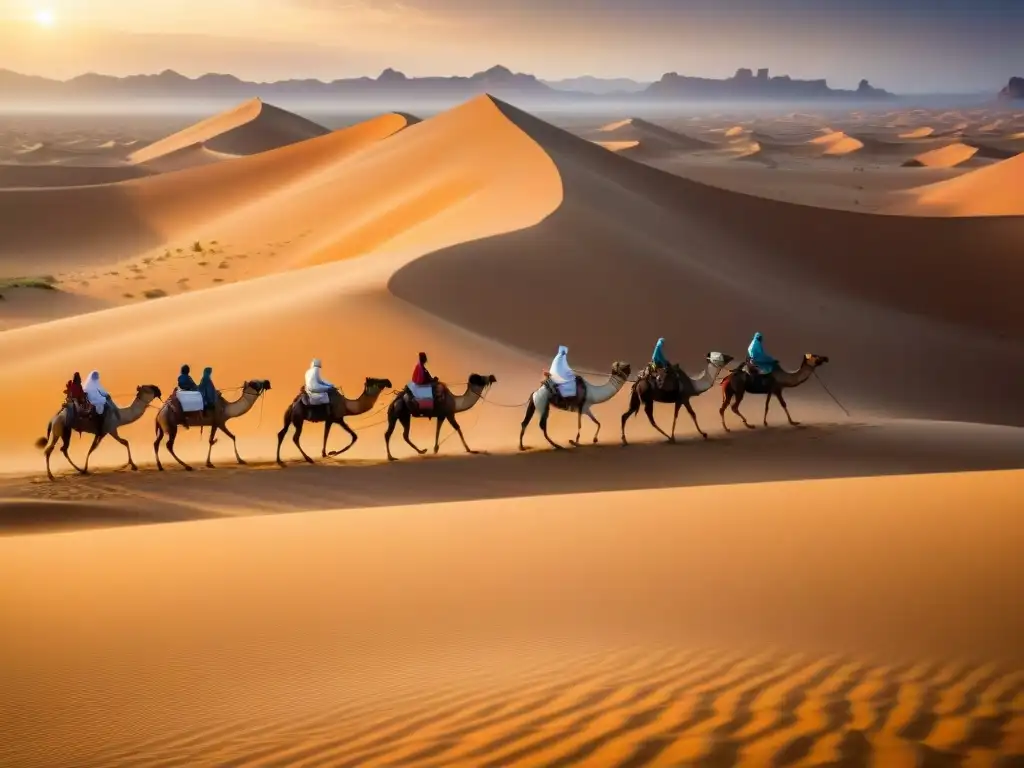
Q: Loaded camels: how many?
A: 7